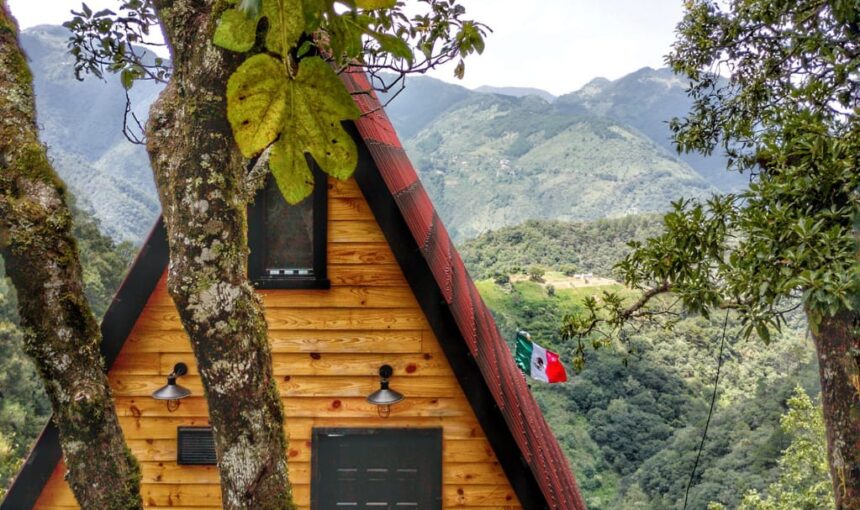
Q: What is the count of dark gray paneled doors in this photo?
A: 1